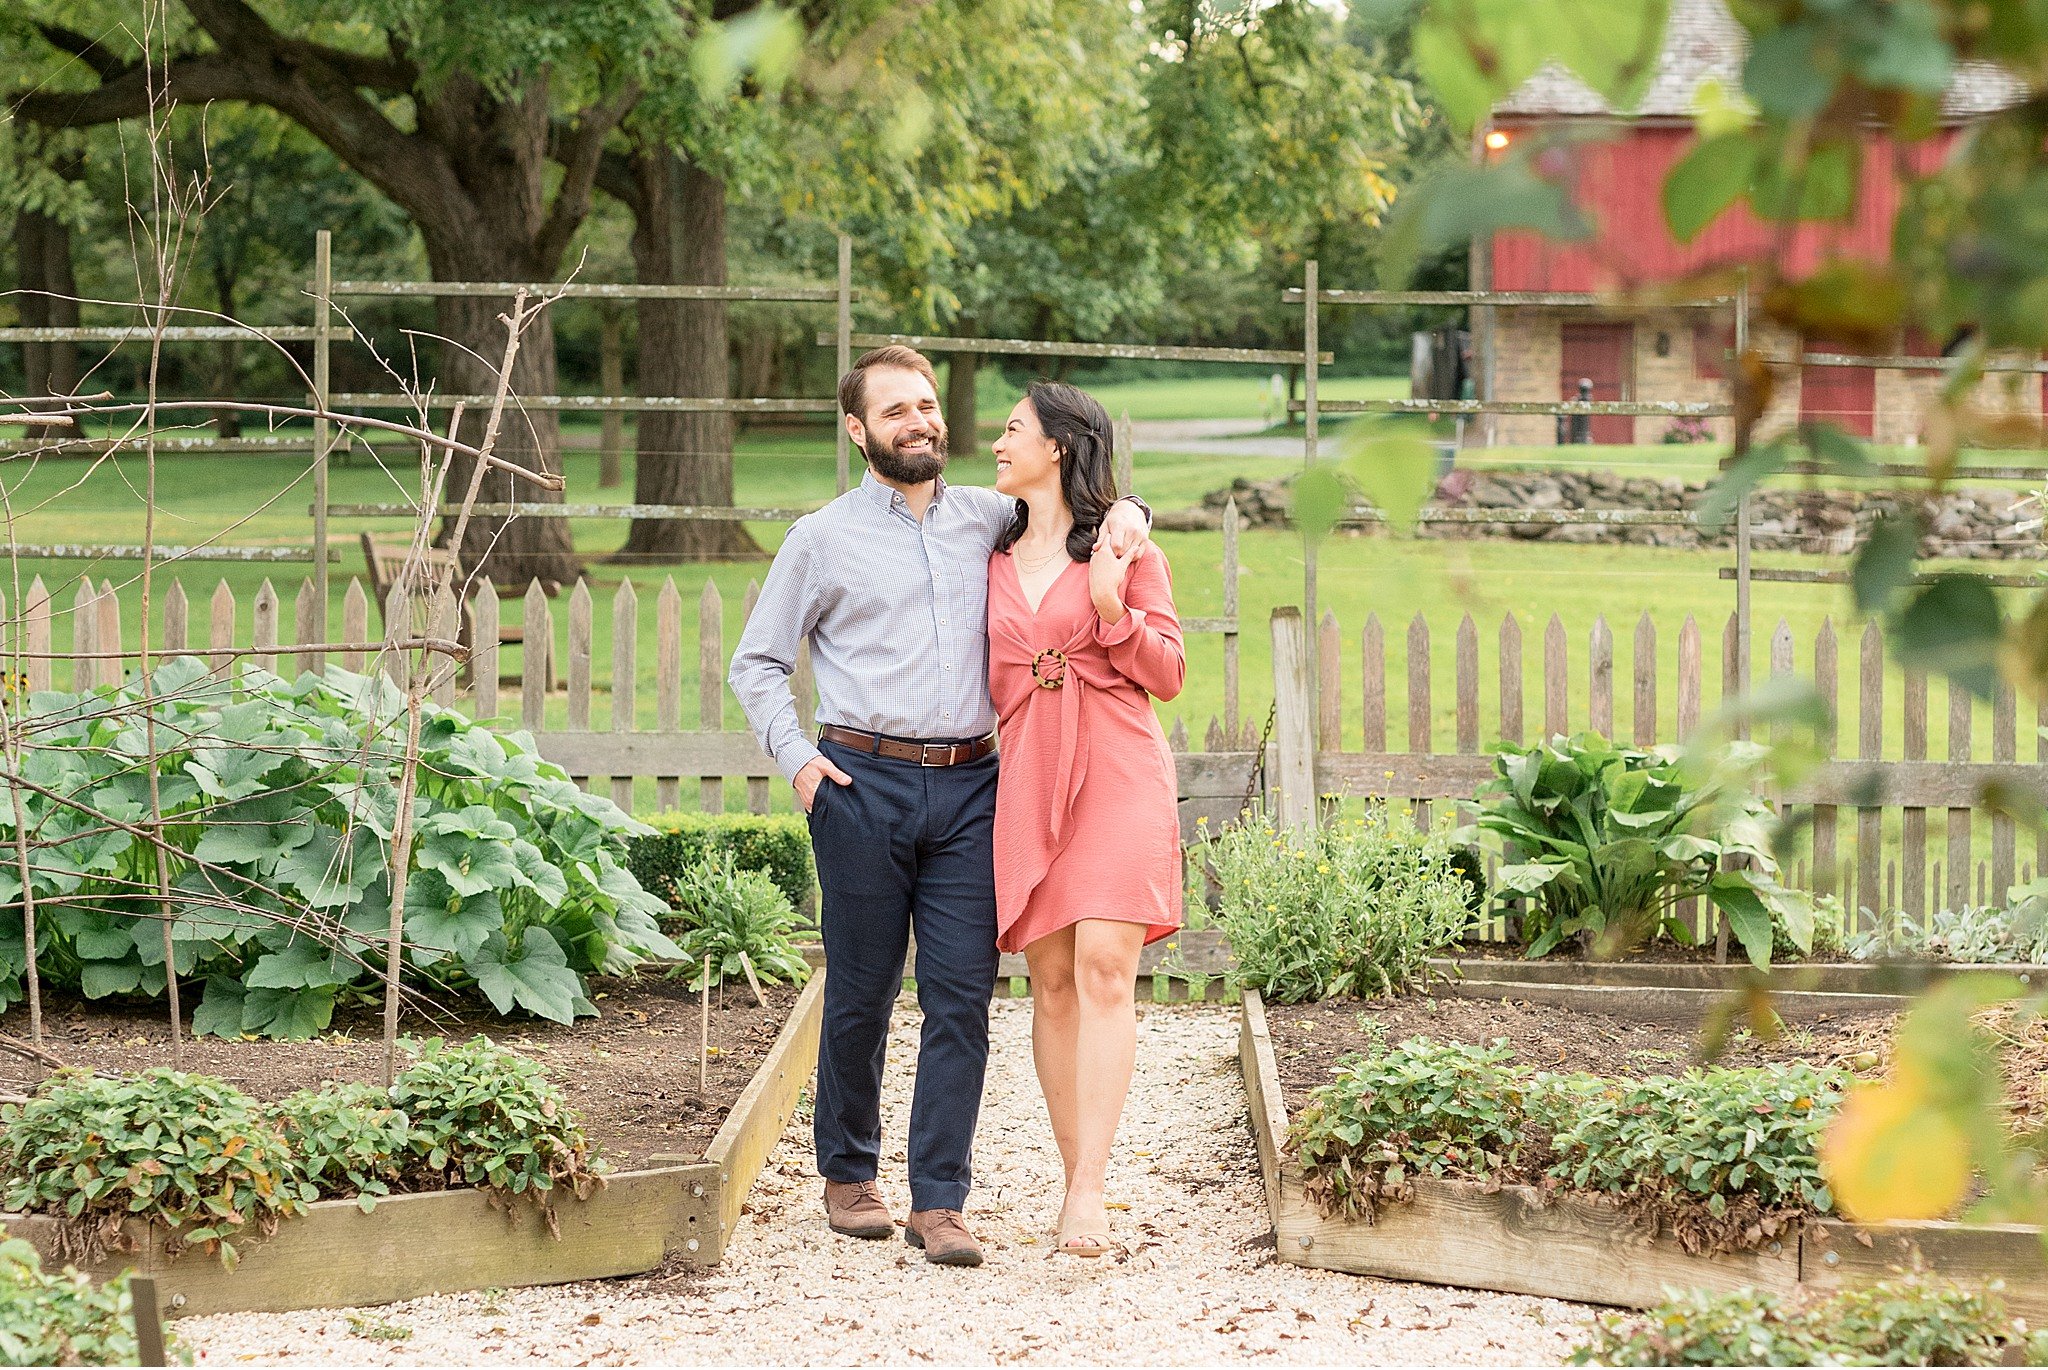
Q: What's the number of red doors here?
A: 2